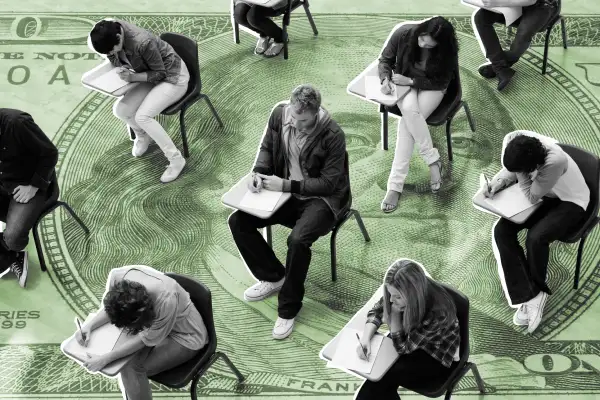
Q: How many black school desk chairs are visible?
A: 9